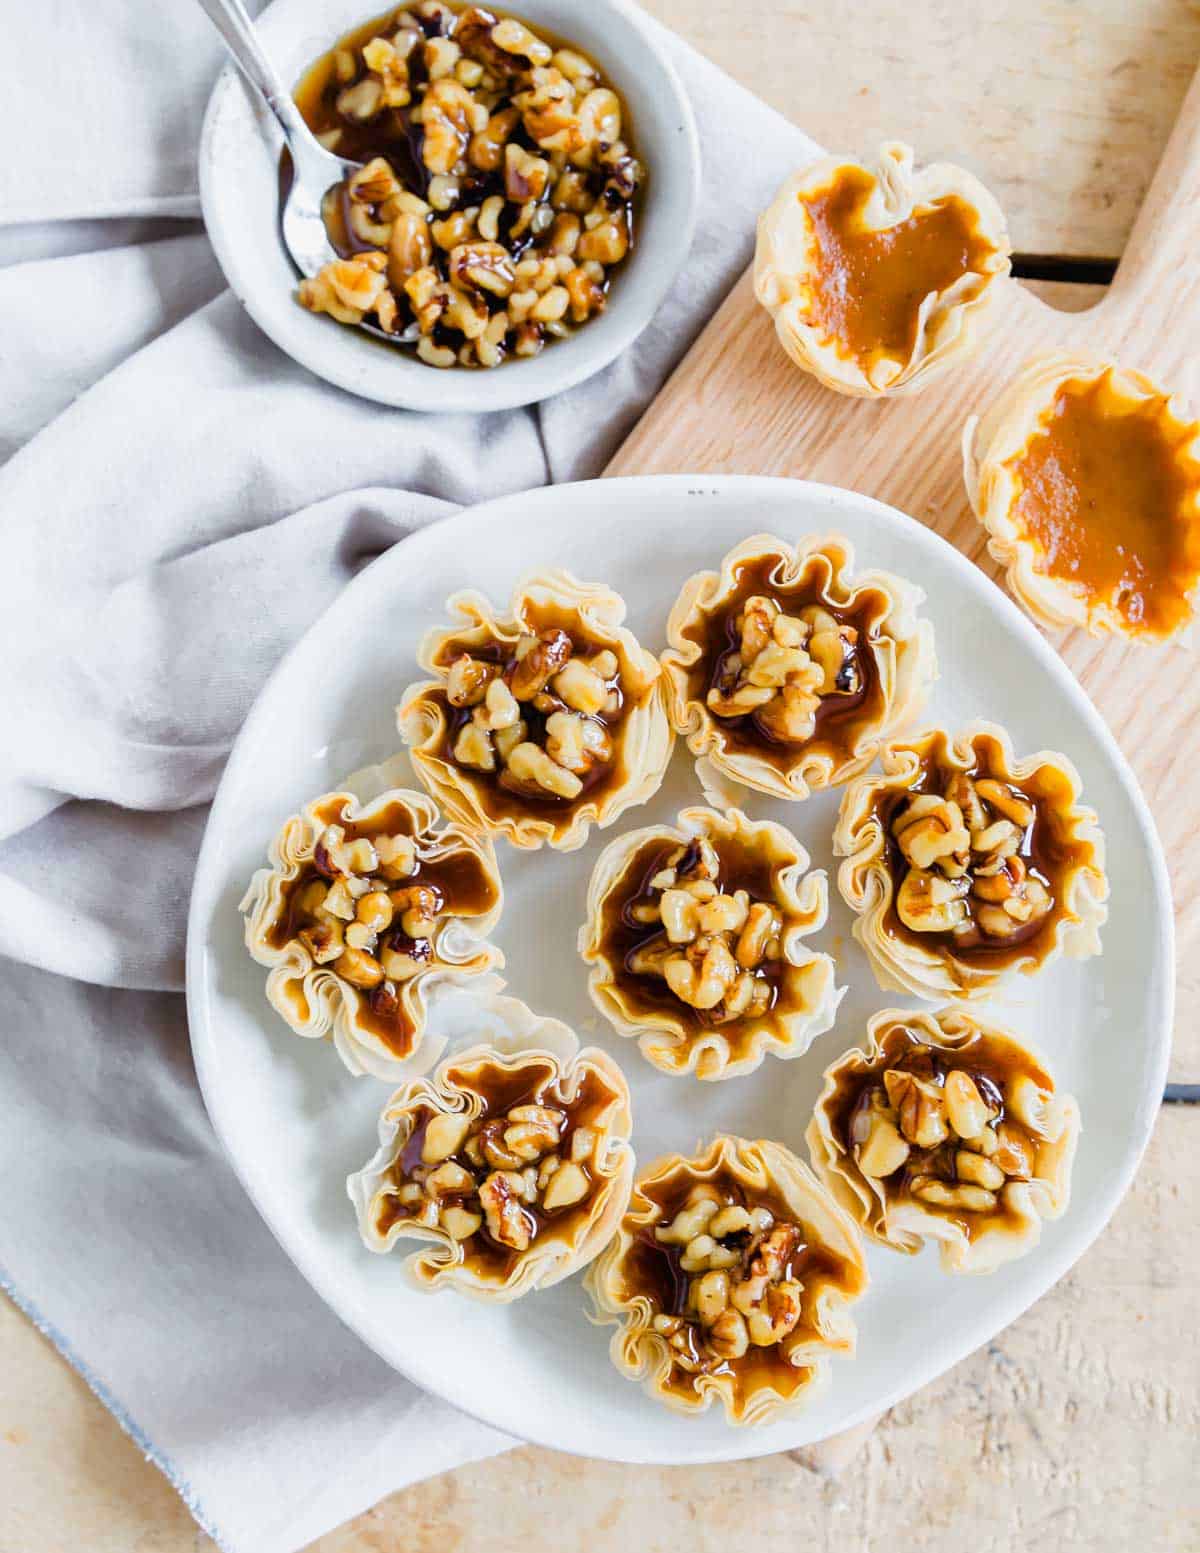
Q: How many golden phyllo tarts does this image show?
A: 10